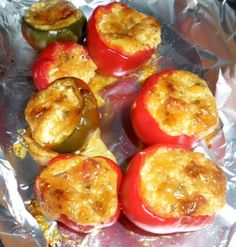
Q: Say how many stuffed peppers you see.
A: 7